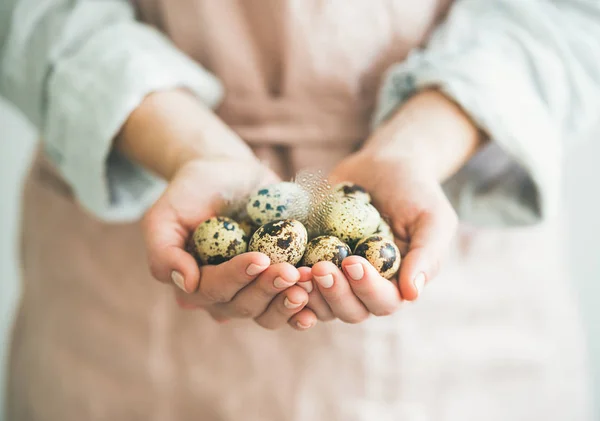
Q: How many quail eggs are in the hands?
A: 8